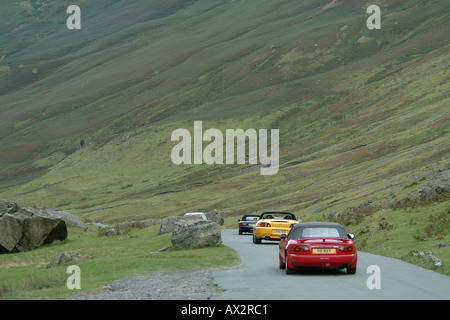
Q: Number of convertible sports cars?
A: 3